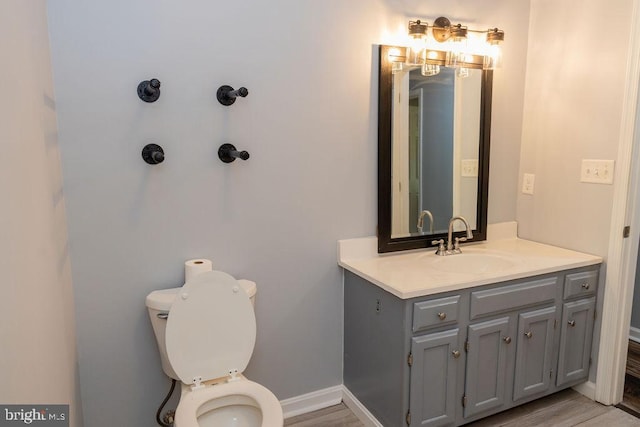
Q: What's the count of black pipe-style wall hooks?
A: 4